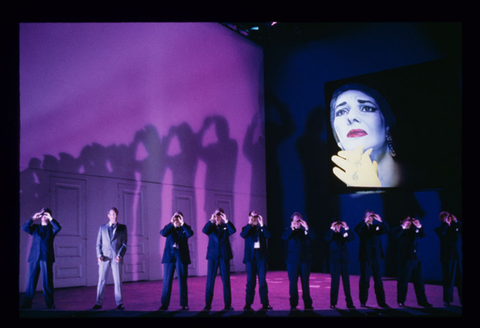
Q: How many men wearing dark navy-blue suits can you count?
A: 9